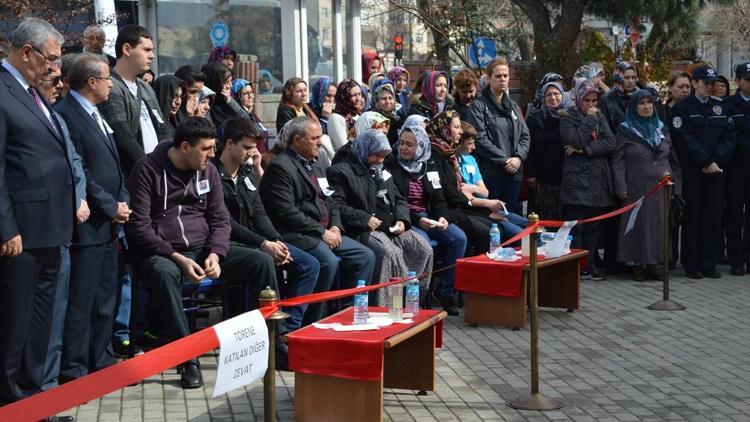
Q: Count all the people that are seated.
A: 7